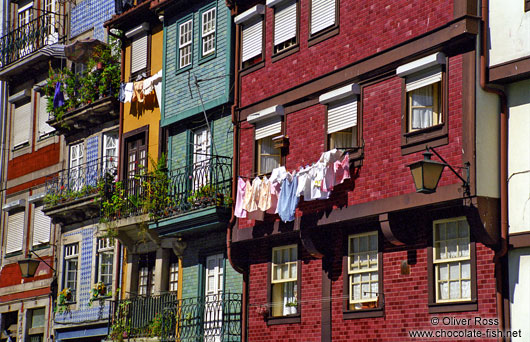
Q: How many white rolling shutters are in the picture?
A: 11